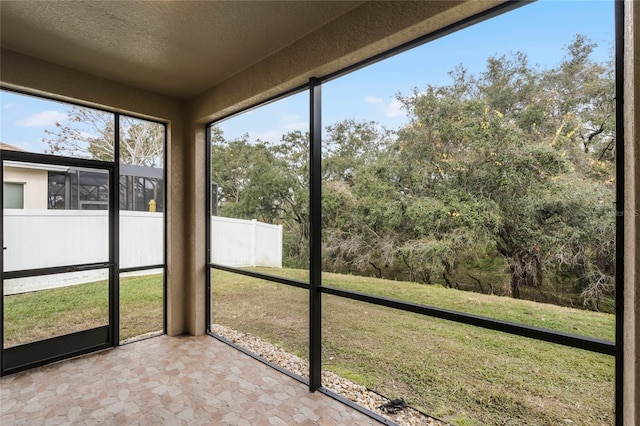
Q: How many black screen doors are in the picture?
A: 1